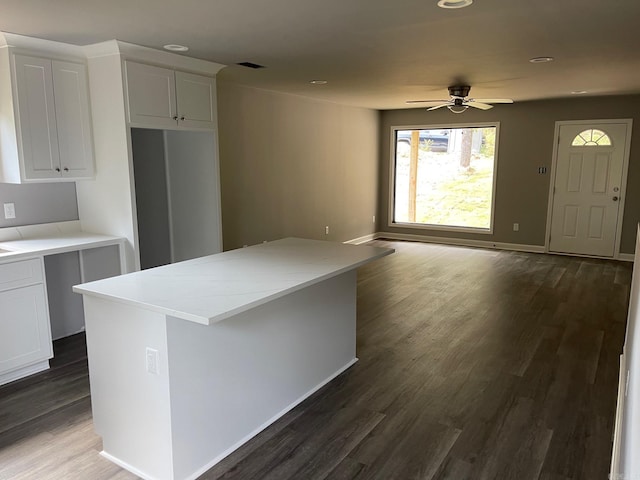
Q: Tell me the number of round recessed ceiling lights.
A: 5